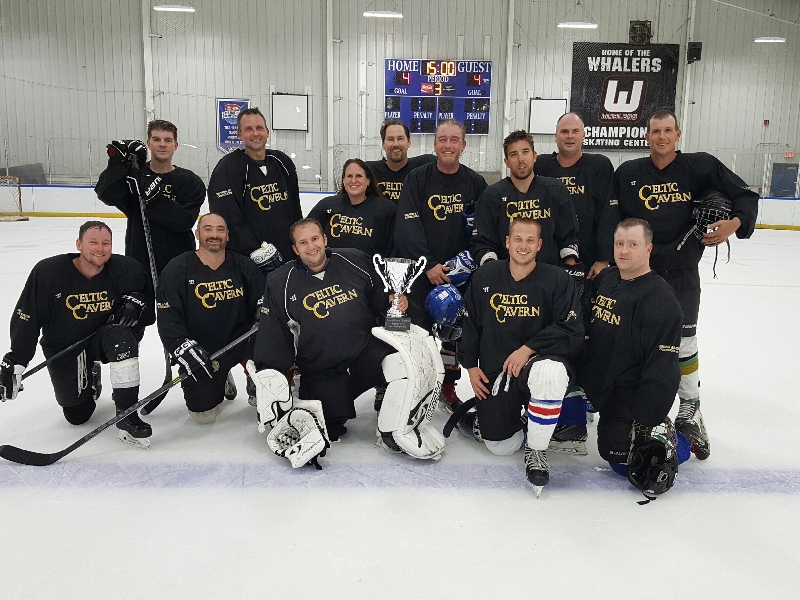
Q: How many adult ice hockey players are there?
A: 13